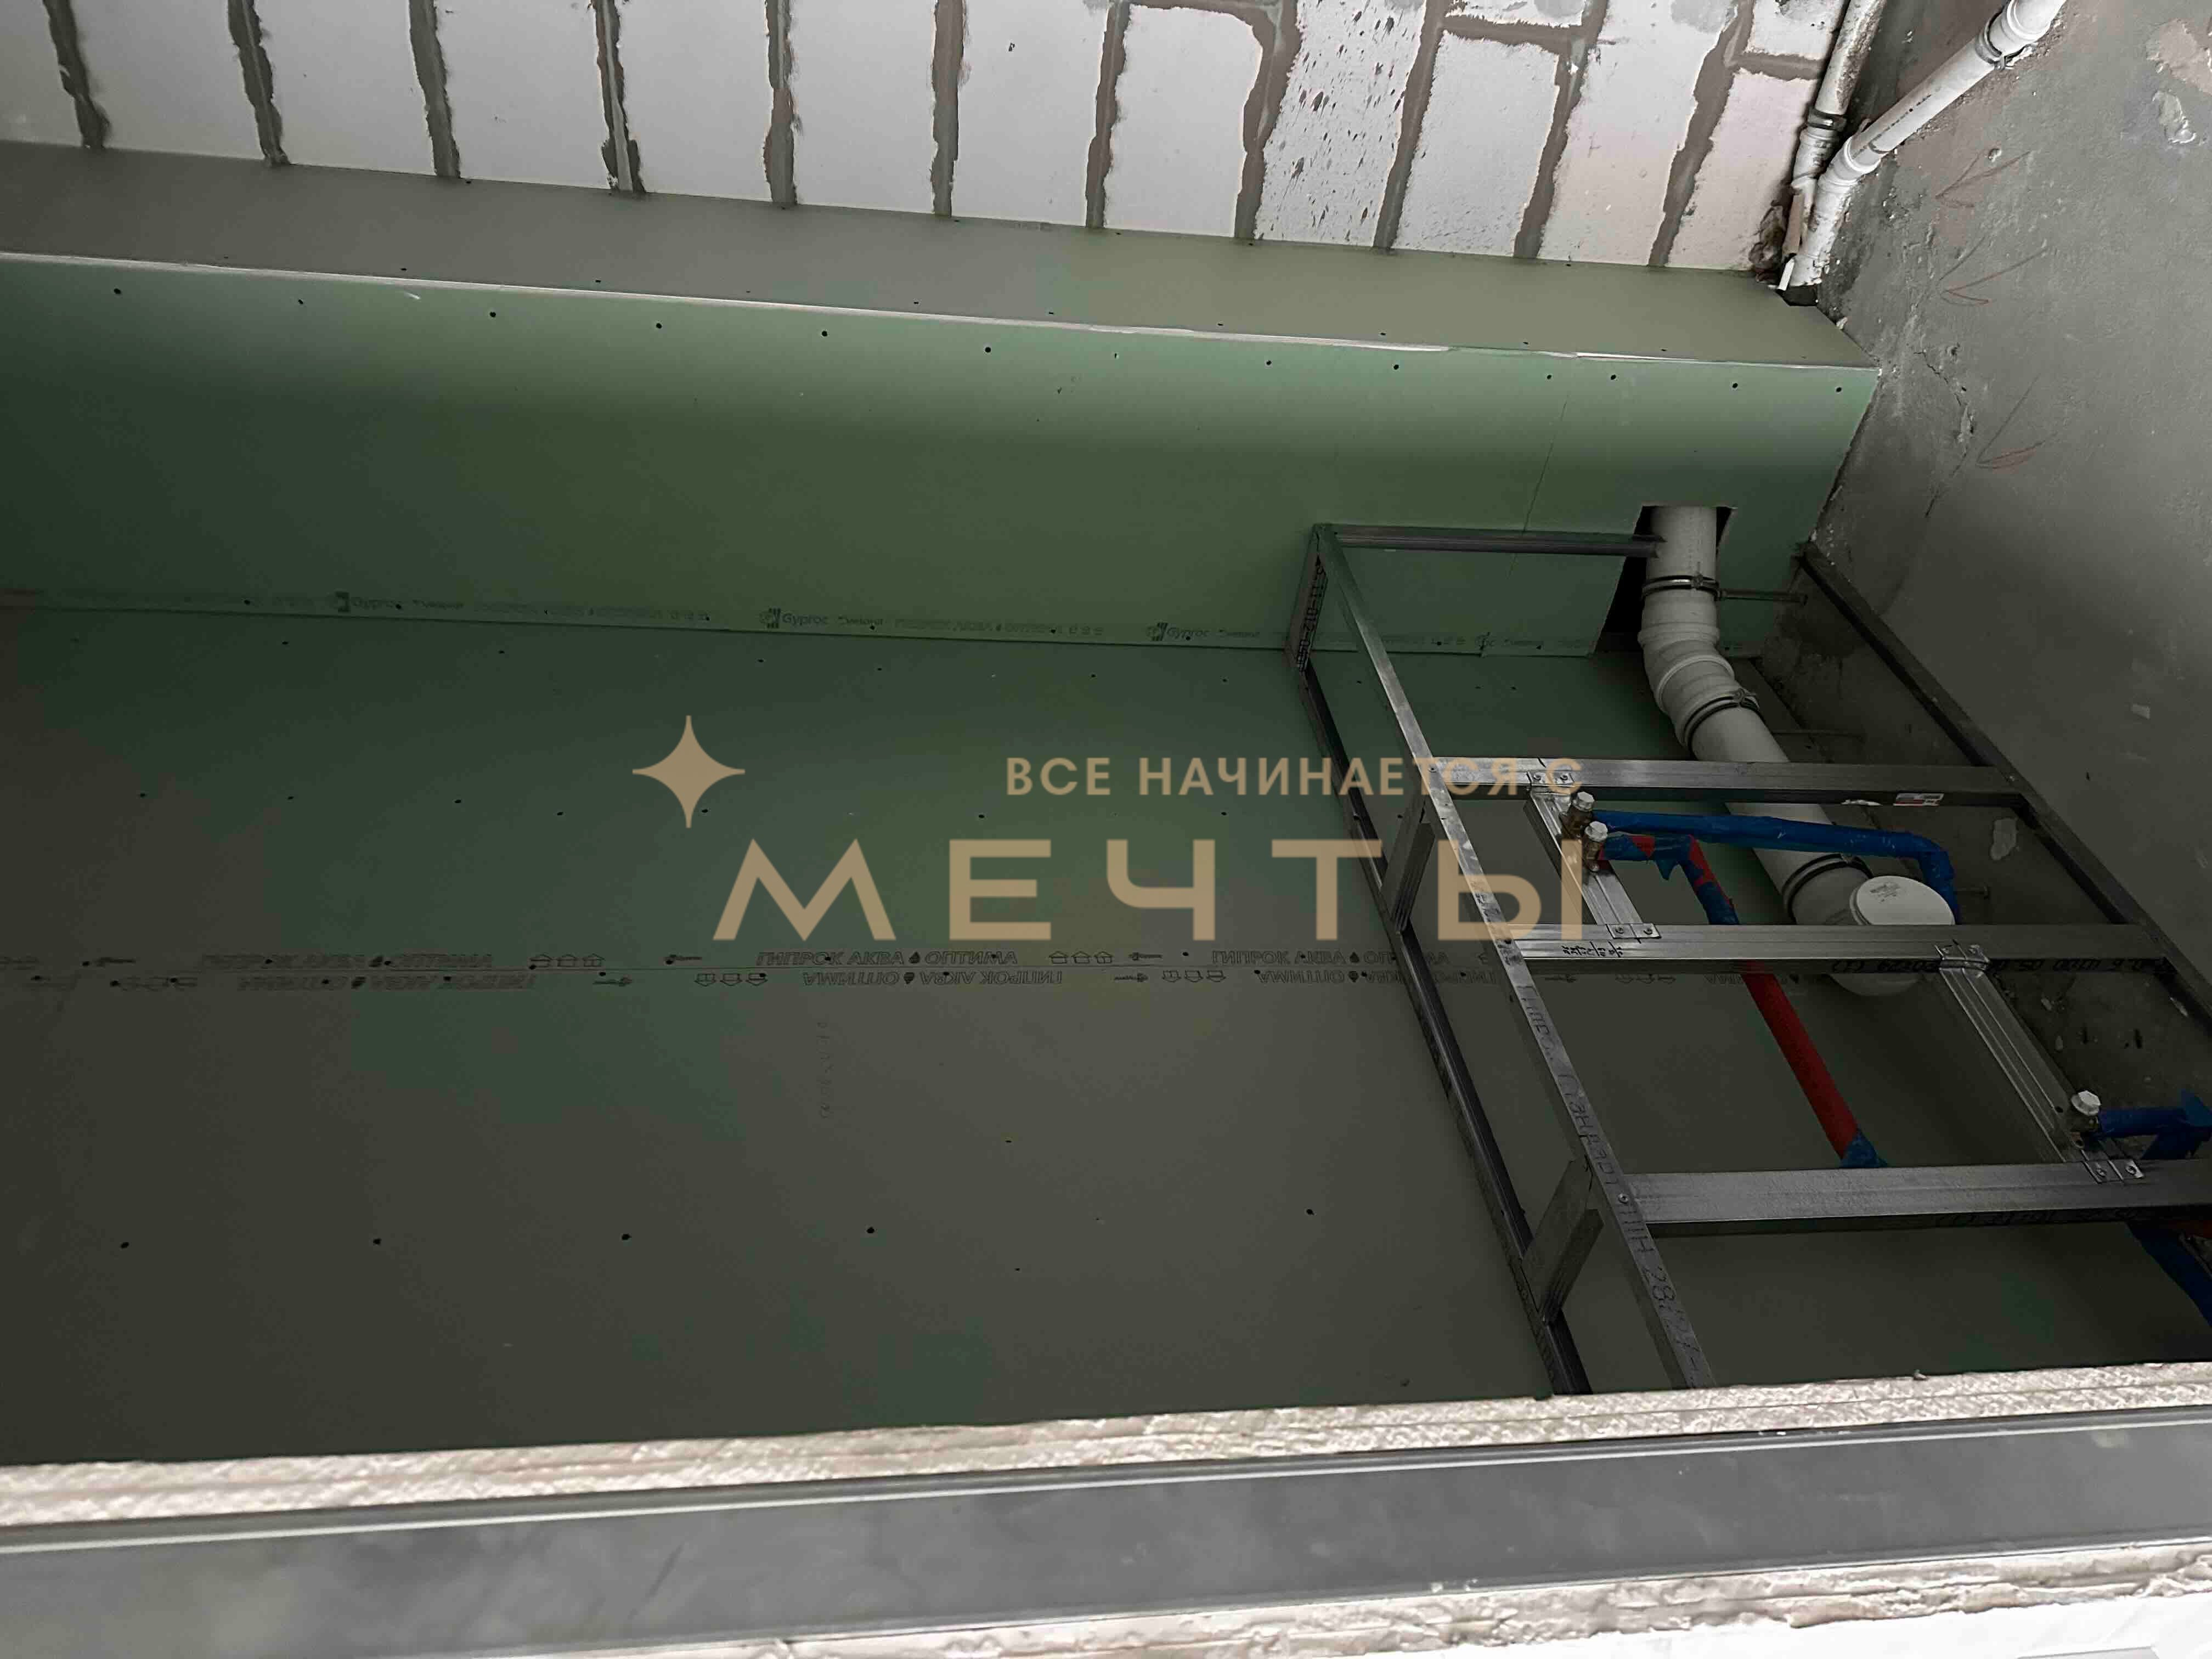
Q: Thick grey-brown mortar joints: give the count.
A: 11